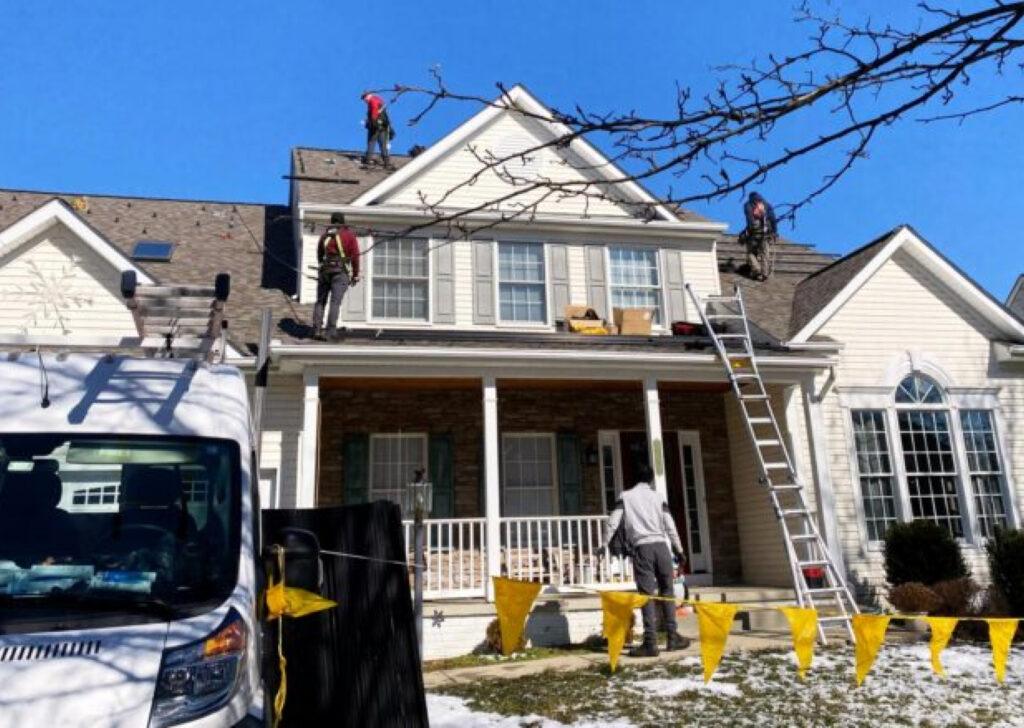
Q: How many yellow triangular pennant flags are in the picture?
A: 8